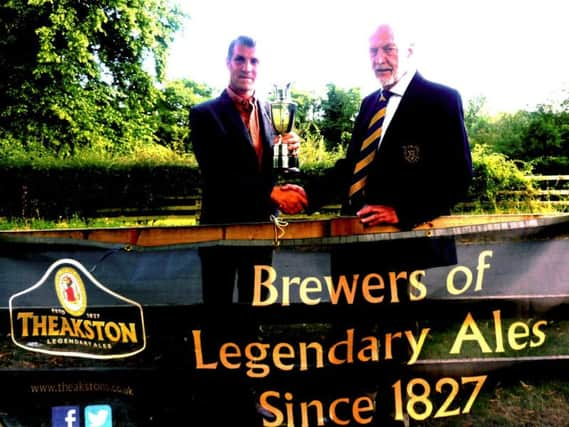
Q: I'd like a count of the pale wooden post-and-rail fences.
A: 1